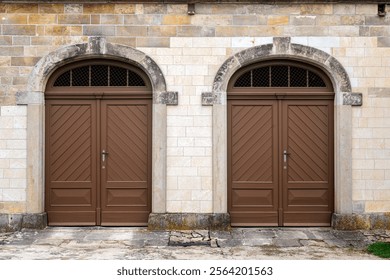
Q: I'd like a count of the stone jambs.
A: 4